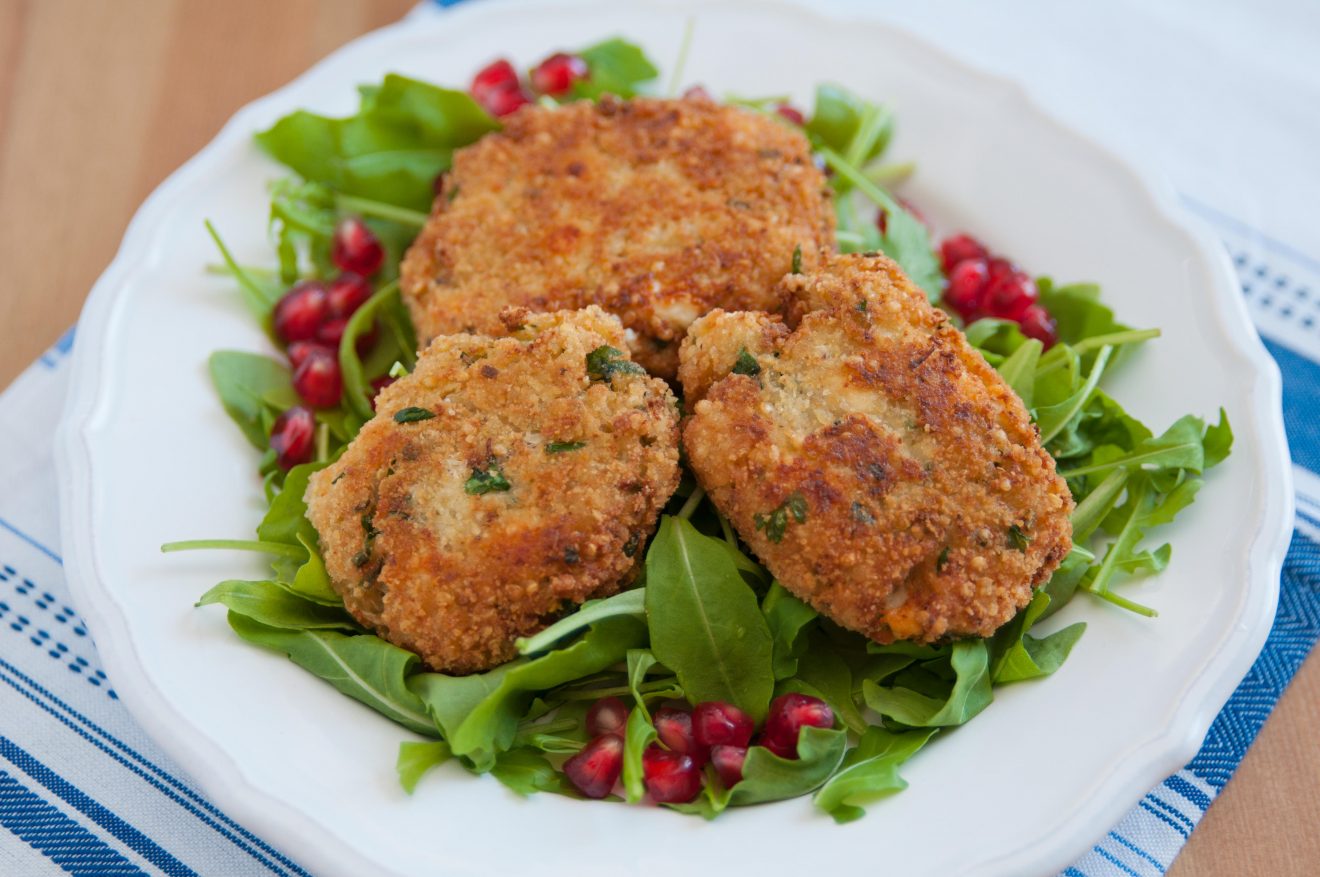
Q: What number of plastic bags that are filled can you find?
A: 0